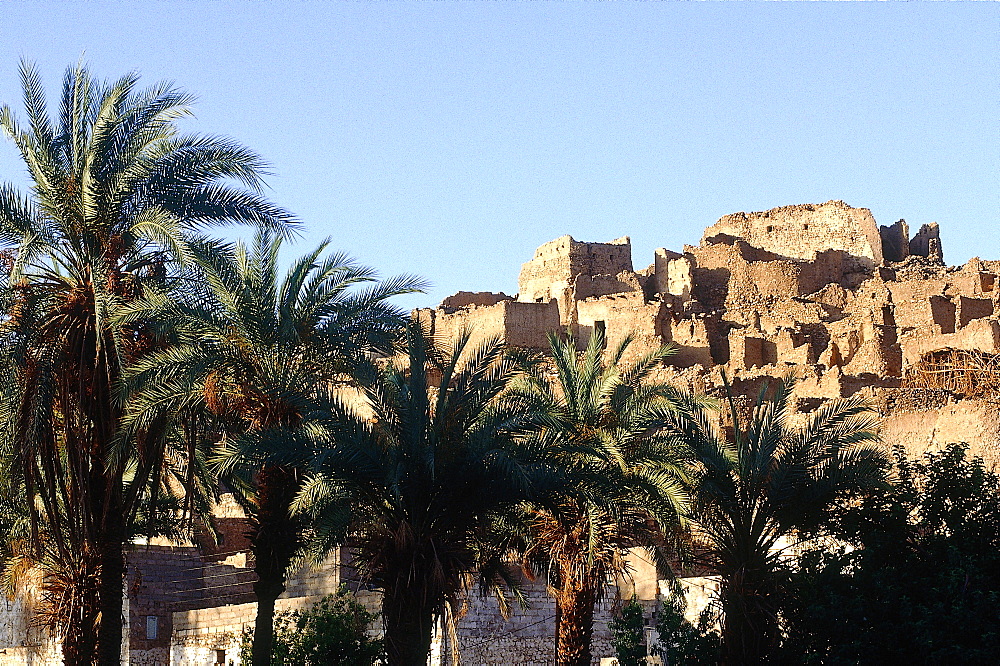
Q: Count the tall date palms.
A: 5